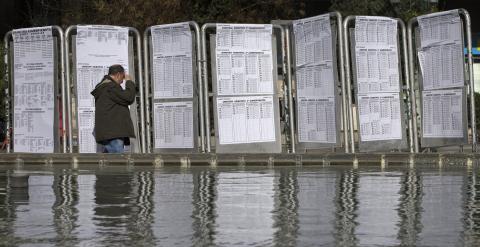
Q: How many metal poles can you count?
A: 14